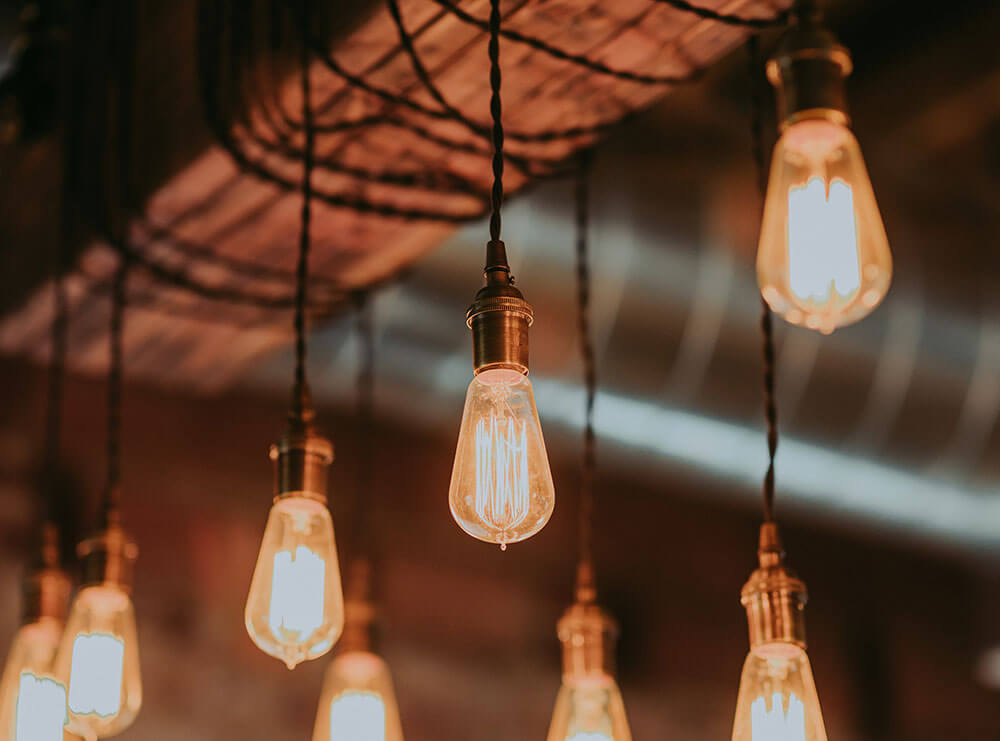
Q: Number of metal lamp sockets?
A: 8